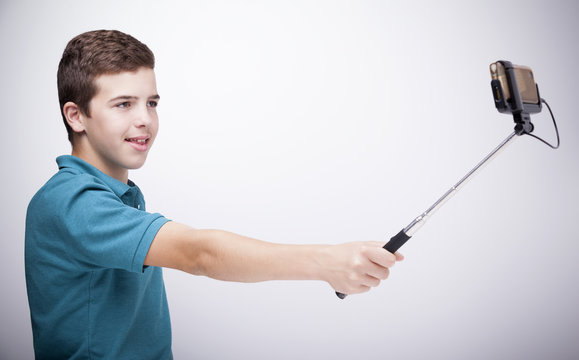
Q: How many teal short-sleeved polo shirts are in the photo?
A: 1